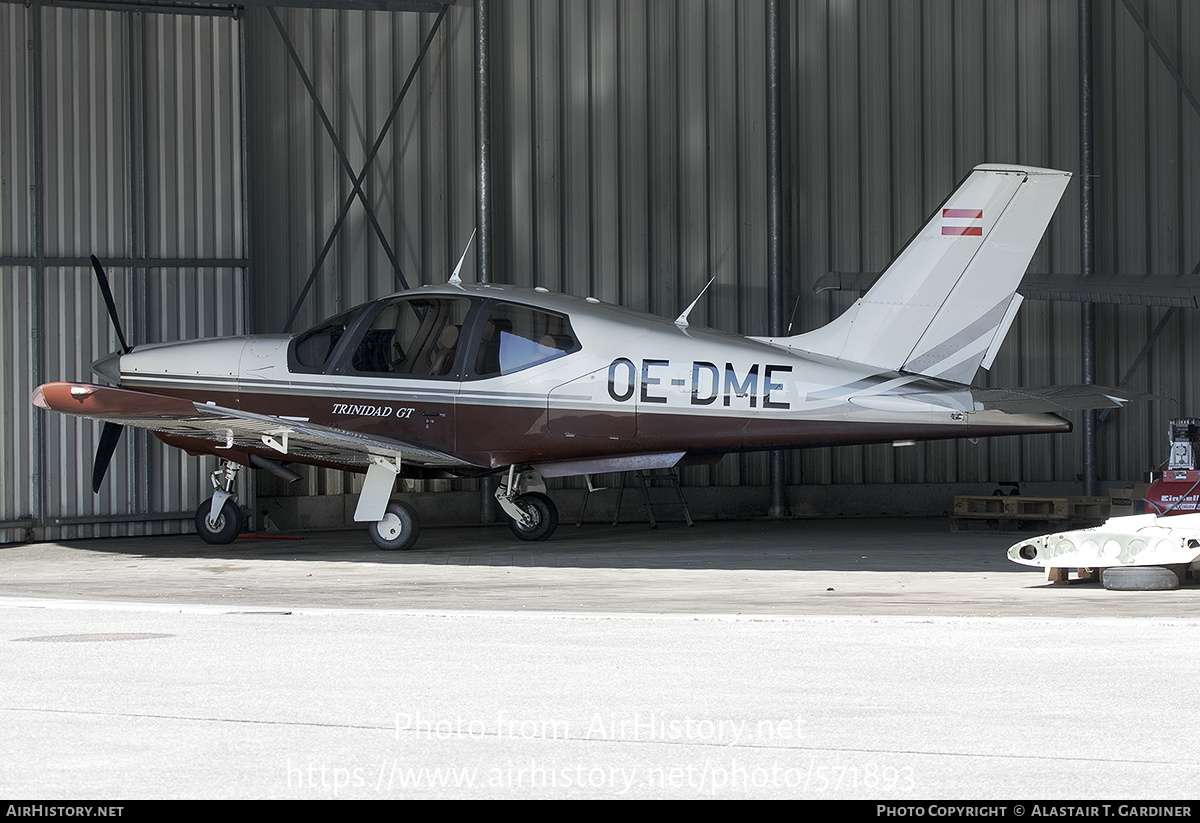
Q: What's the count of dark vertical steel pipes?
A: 3